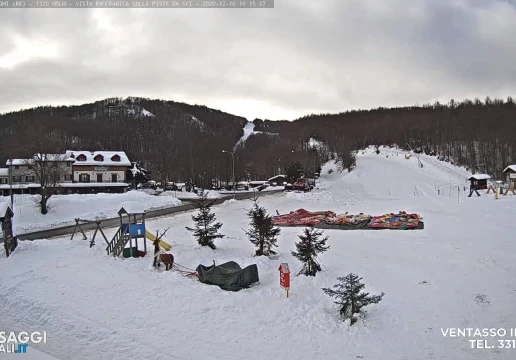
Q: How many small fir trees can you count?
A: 4